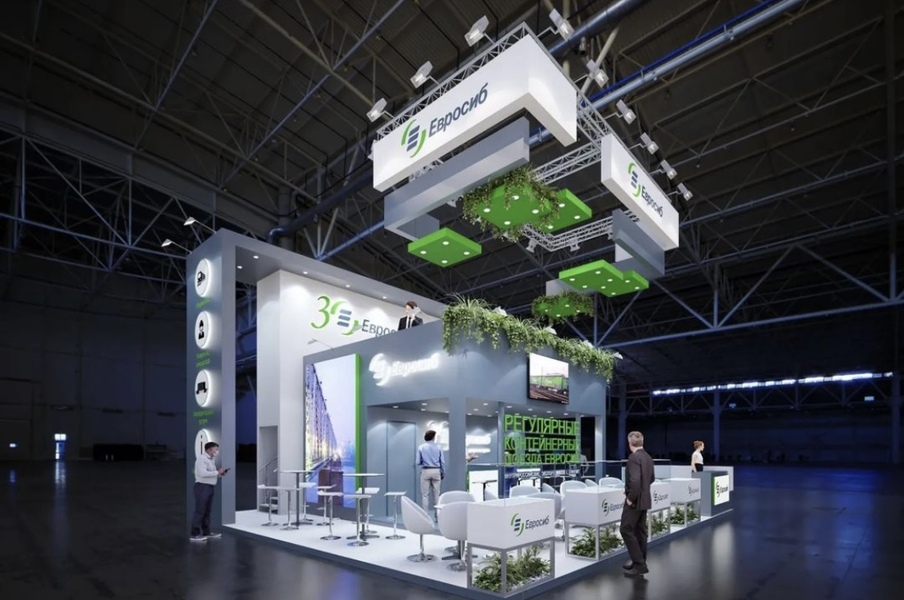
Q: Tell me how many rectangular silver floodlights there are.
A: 9